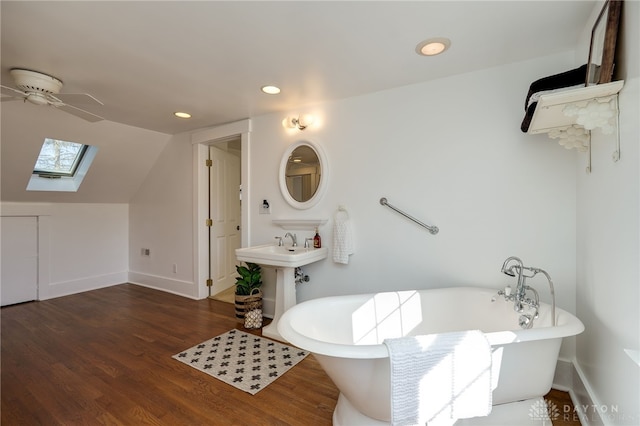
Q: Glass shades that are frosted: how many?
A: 2